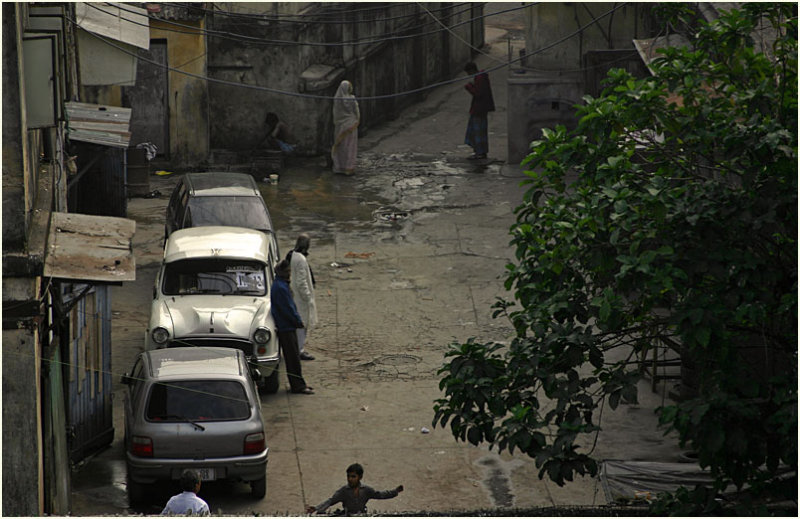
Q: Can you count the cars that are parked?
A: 3